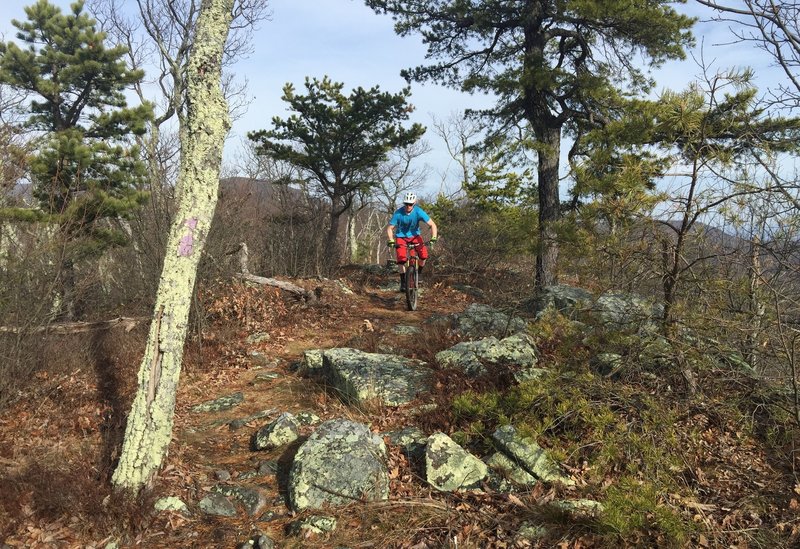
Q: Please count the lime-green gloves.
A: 2